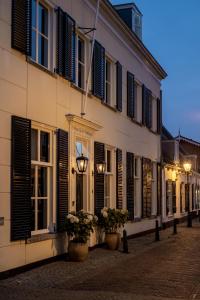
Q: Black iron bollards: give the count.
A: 3